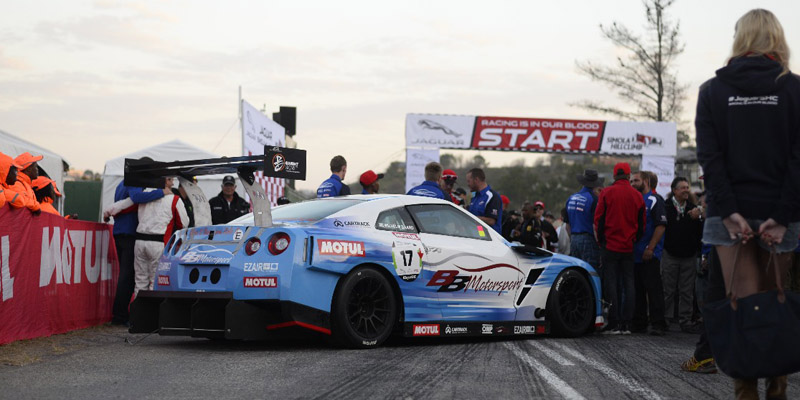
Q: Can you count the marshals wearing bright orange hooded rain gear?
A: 3